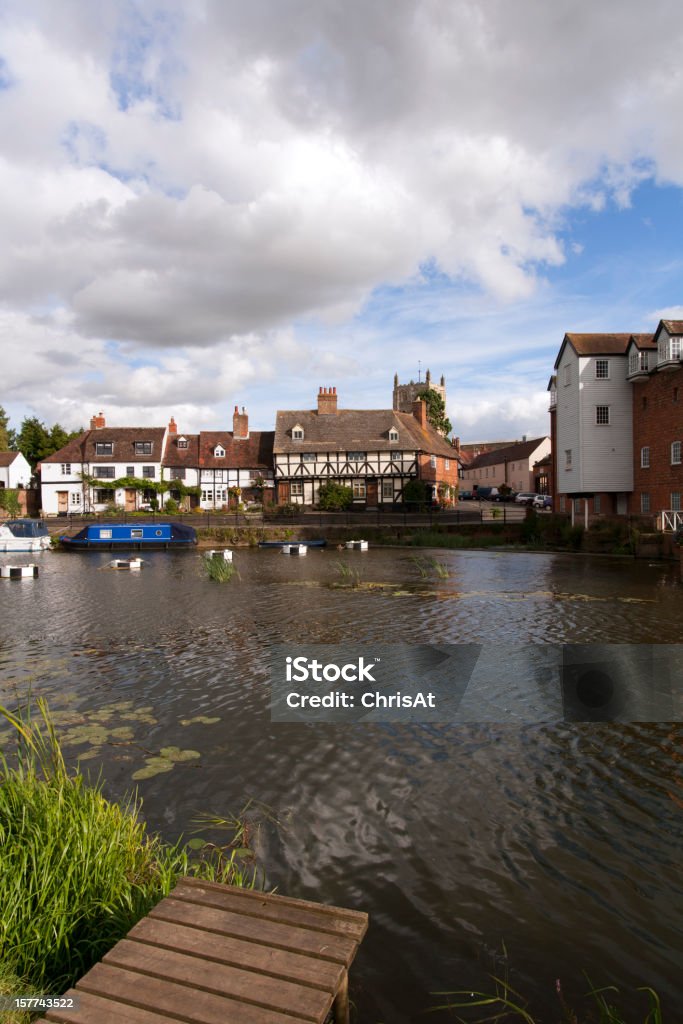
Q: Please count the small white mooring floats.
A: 5